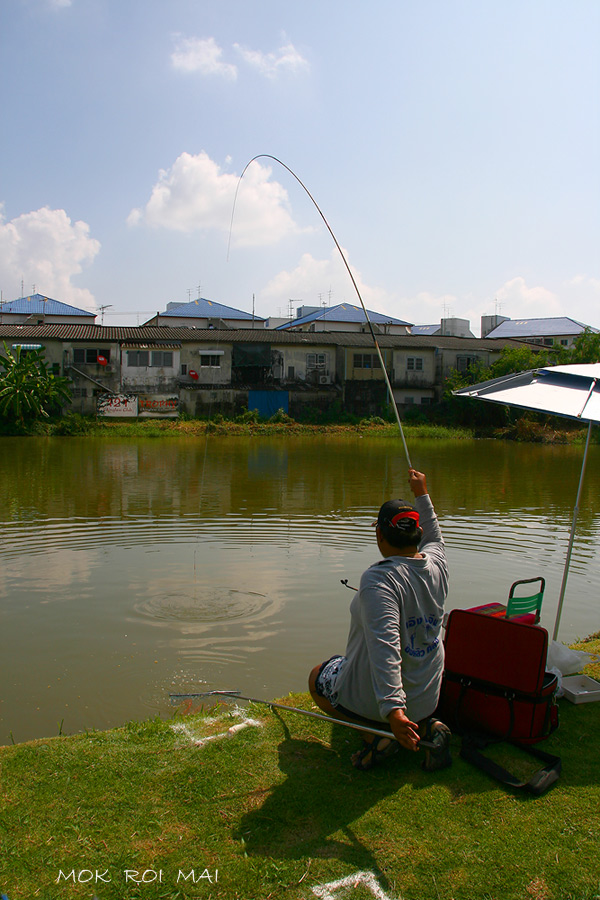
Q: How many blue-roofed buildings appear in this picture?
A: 5